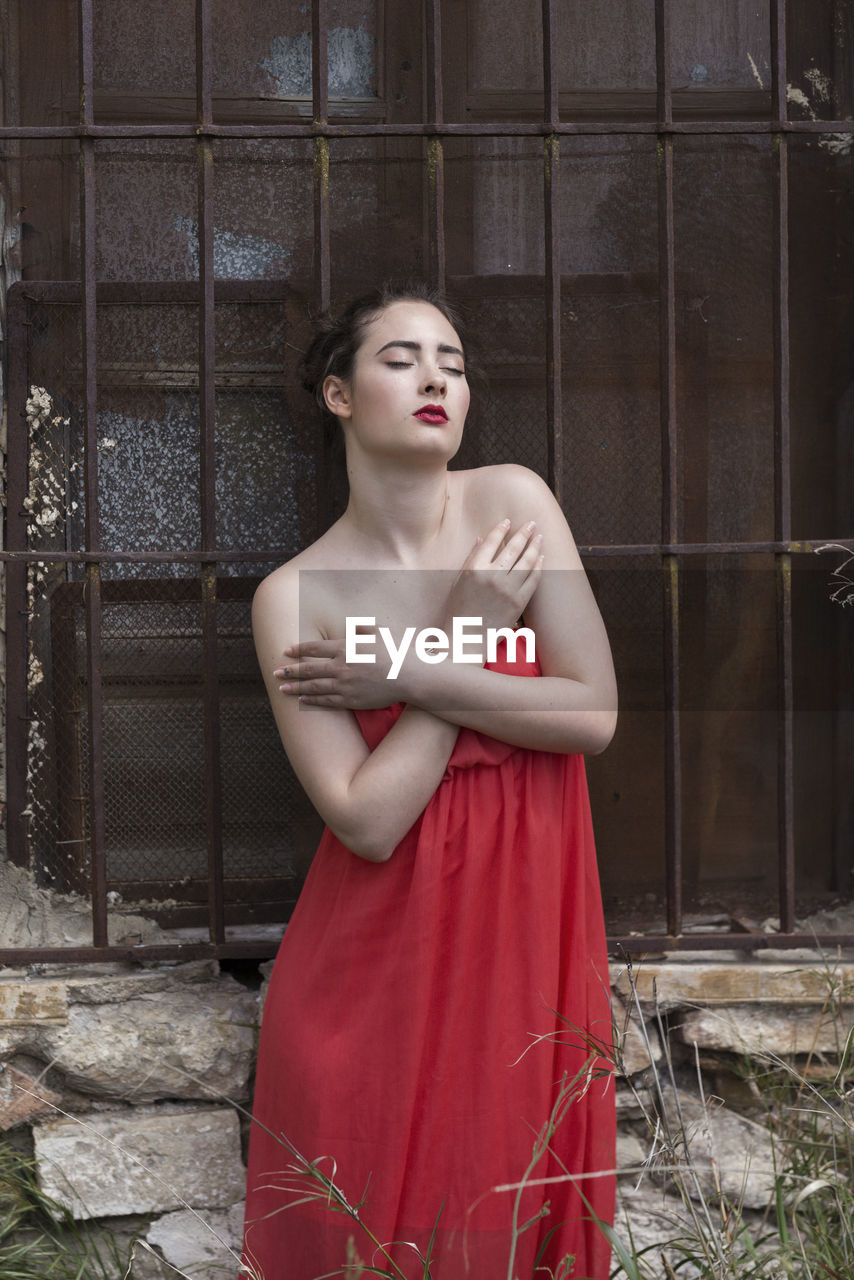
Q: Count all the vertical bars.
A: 7